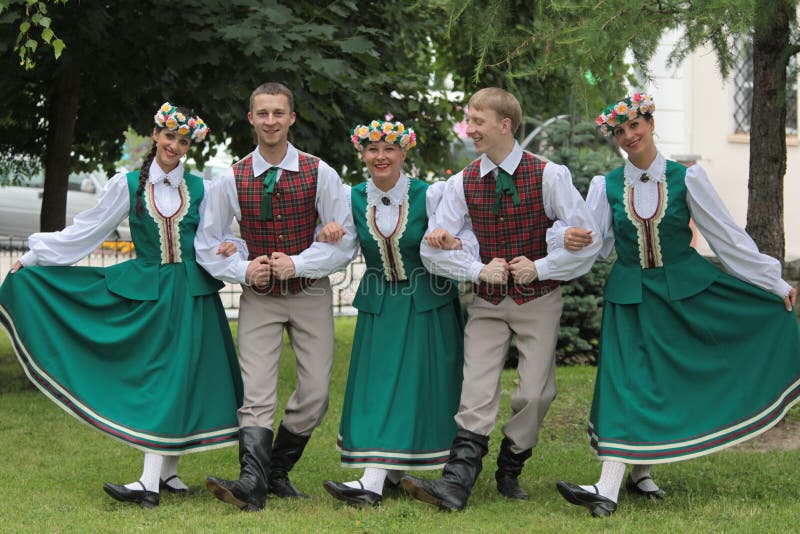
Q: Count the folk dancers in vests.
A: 2